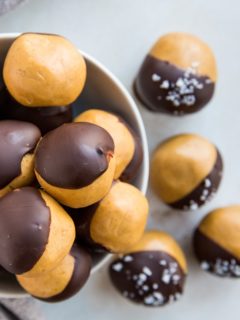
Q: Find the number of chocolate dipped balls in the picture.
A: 11